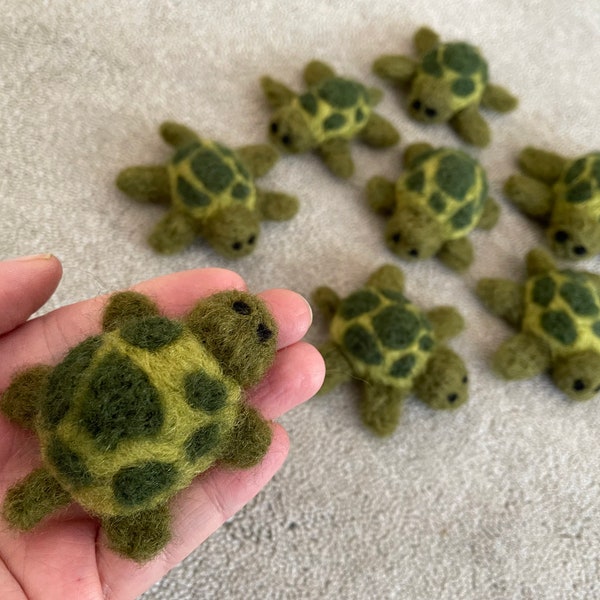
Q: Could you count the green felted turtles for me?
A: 8